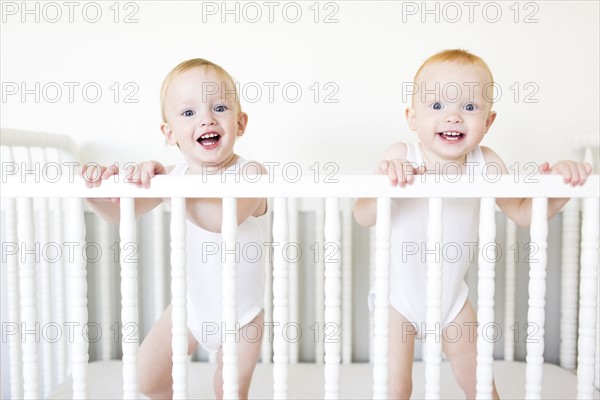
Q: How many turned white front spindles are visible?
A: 12